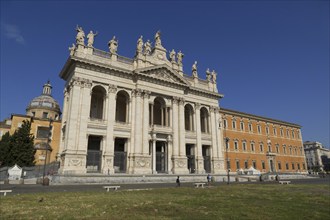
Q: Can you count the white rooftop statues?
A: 12